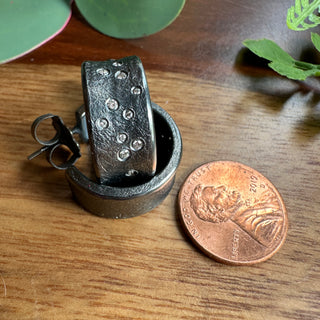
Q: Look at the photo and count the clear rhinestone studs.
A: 11